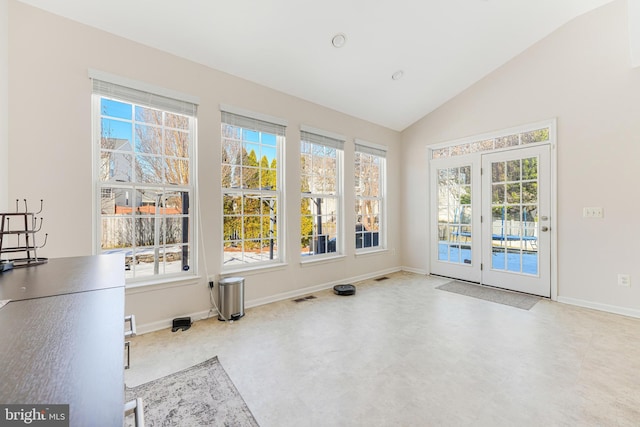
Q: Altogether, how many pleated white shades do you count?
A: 4